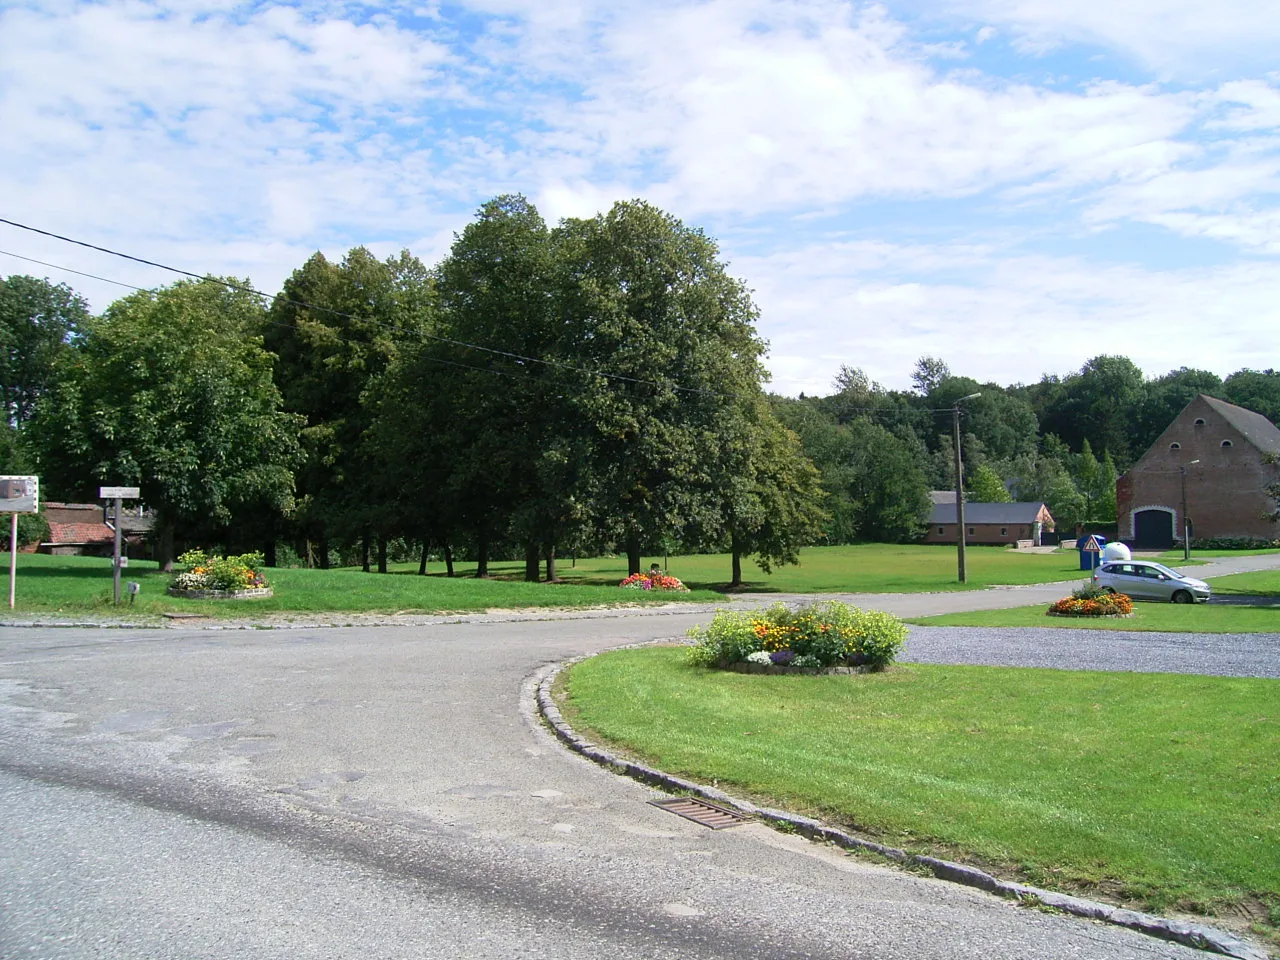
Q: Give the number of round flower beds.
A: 4